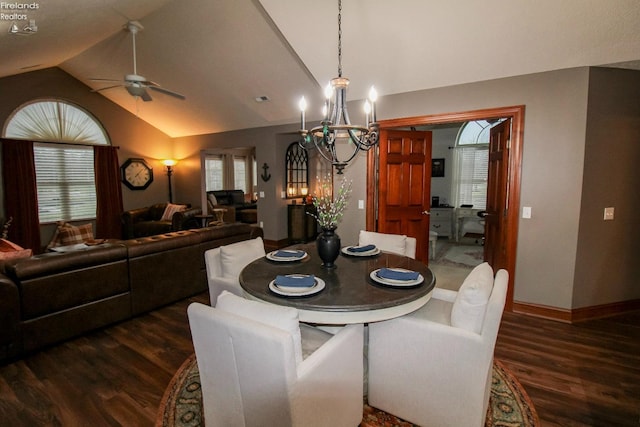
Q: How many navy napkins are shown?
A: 4